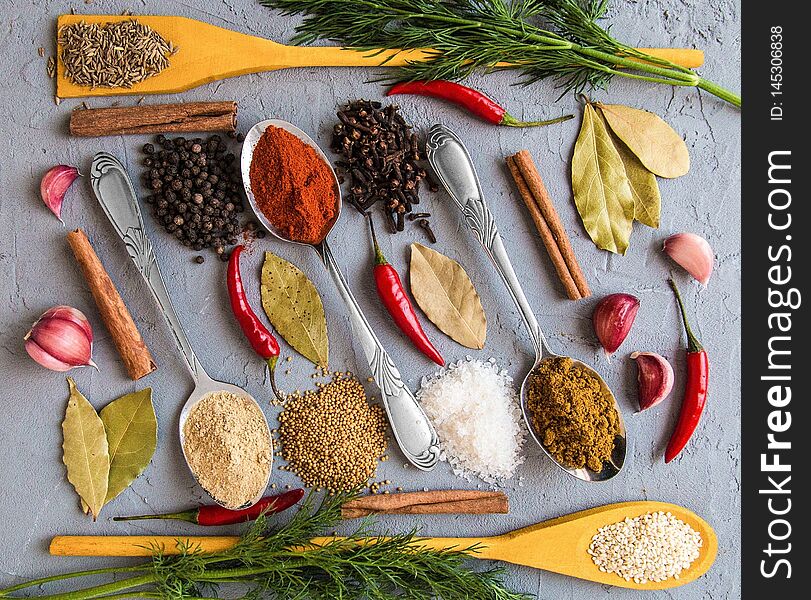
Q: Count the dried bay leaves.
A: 7